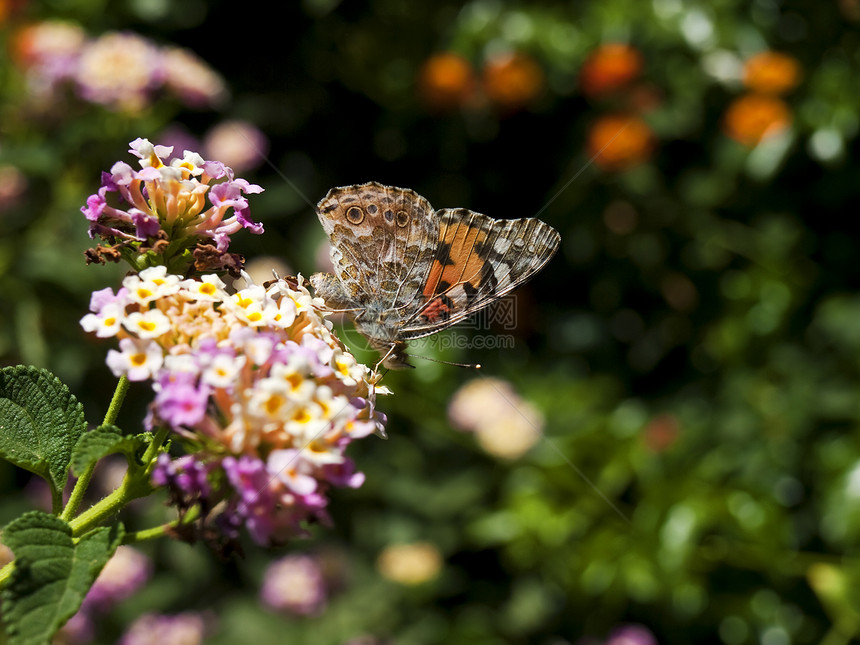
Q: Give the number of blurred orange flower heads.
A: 6